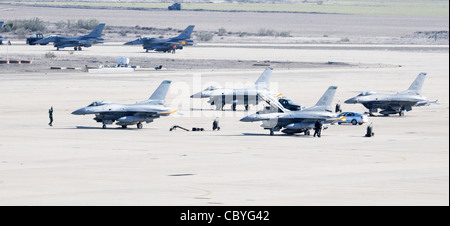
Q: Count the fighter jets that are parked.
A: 6